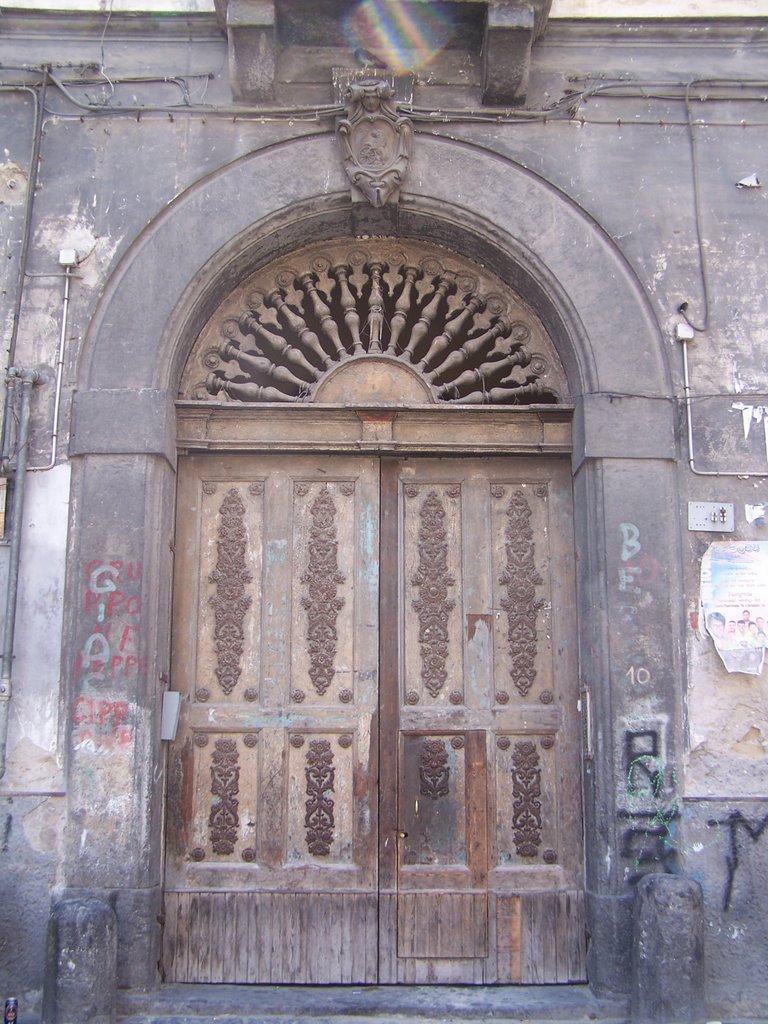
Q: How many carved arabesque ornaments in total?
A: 8